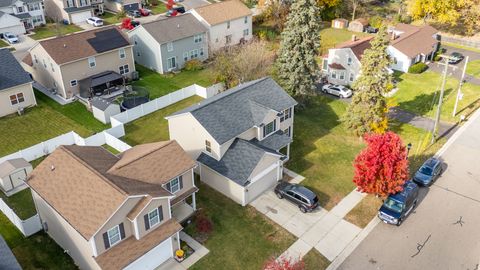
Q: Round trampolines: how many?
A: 1